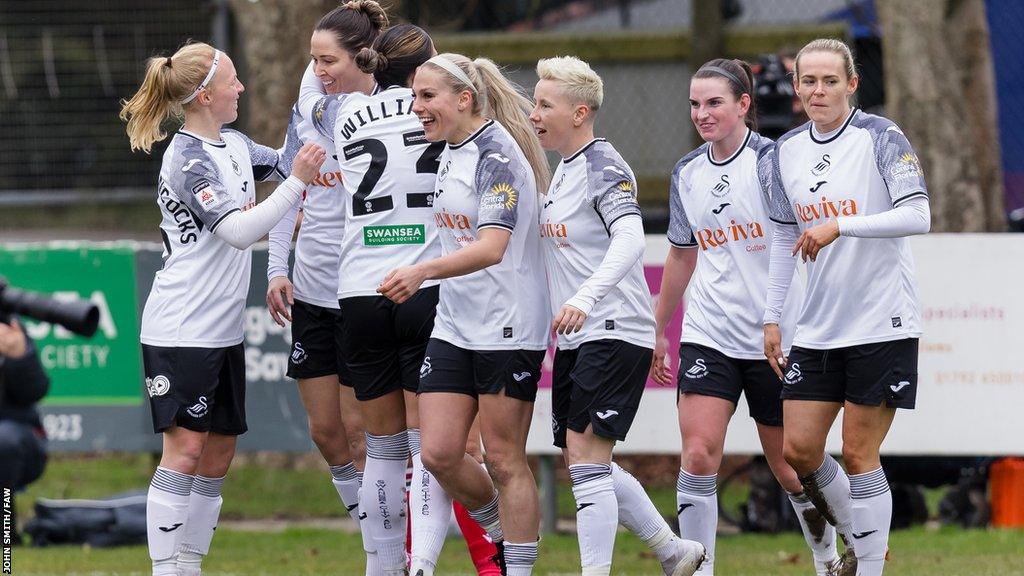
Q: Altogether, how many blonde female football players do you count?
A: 4